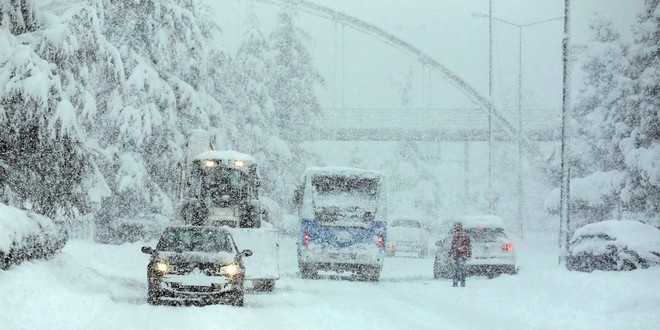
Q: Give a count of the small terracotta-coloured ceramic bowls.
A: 0